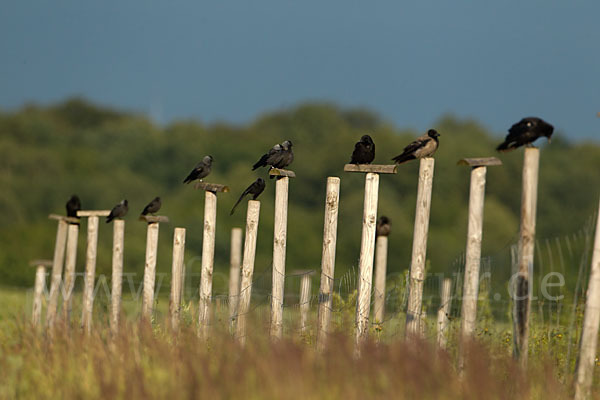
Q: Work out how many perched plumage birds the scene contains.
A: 11